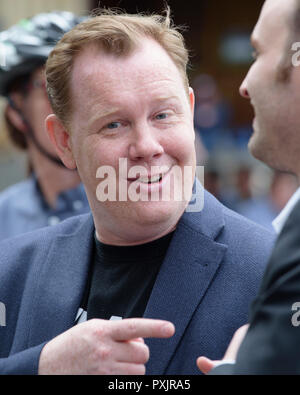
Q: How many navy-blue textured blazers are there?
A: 1